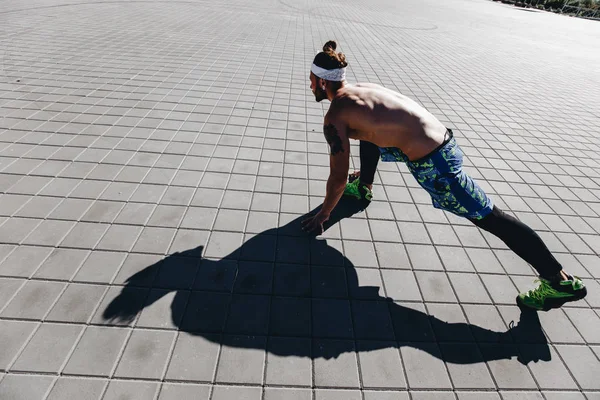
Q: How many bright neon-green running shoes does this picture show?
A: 2